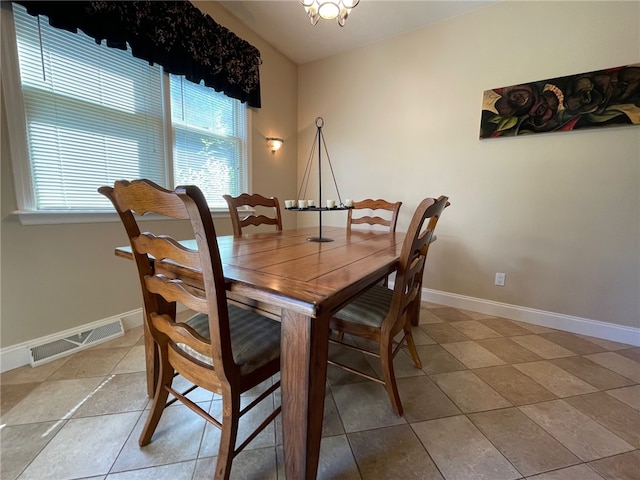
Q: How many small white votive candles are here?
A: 6